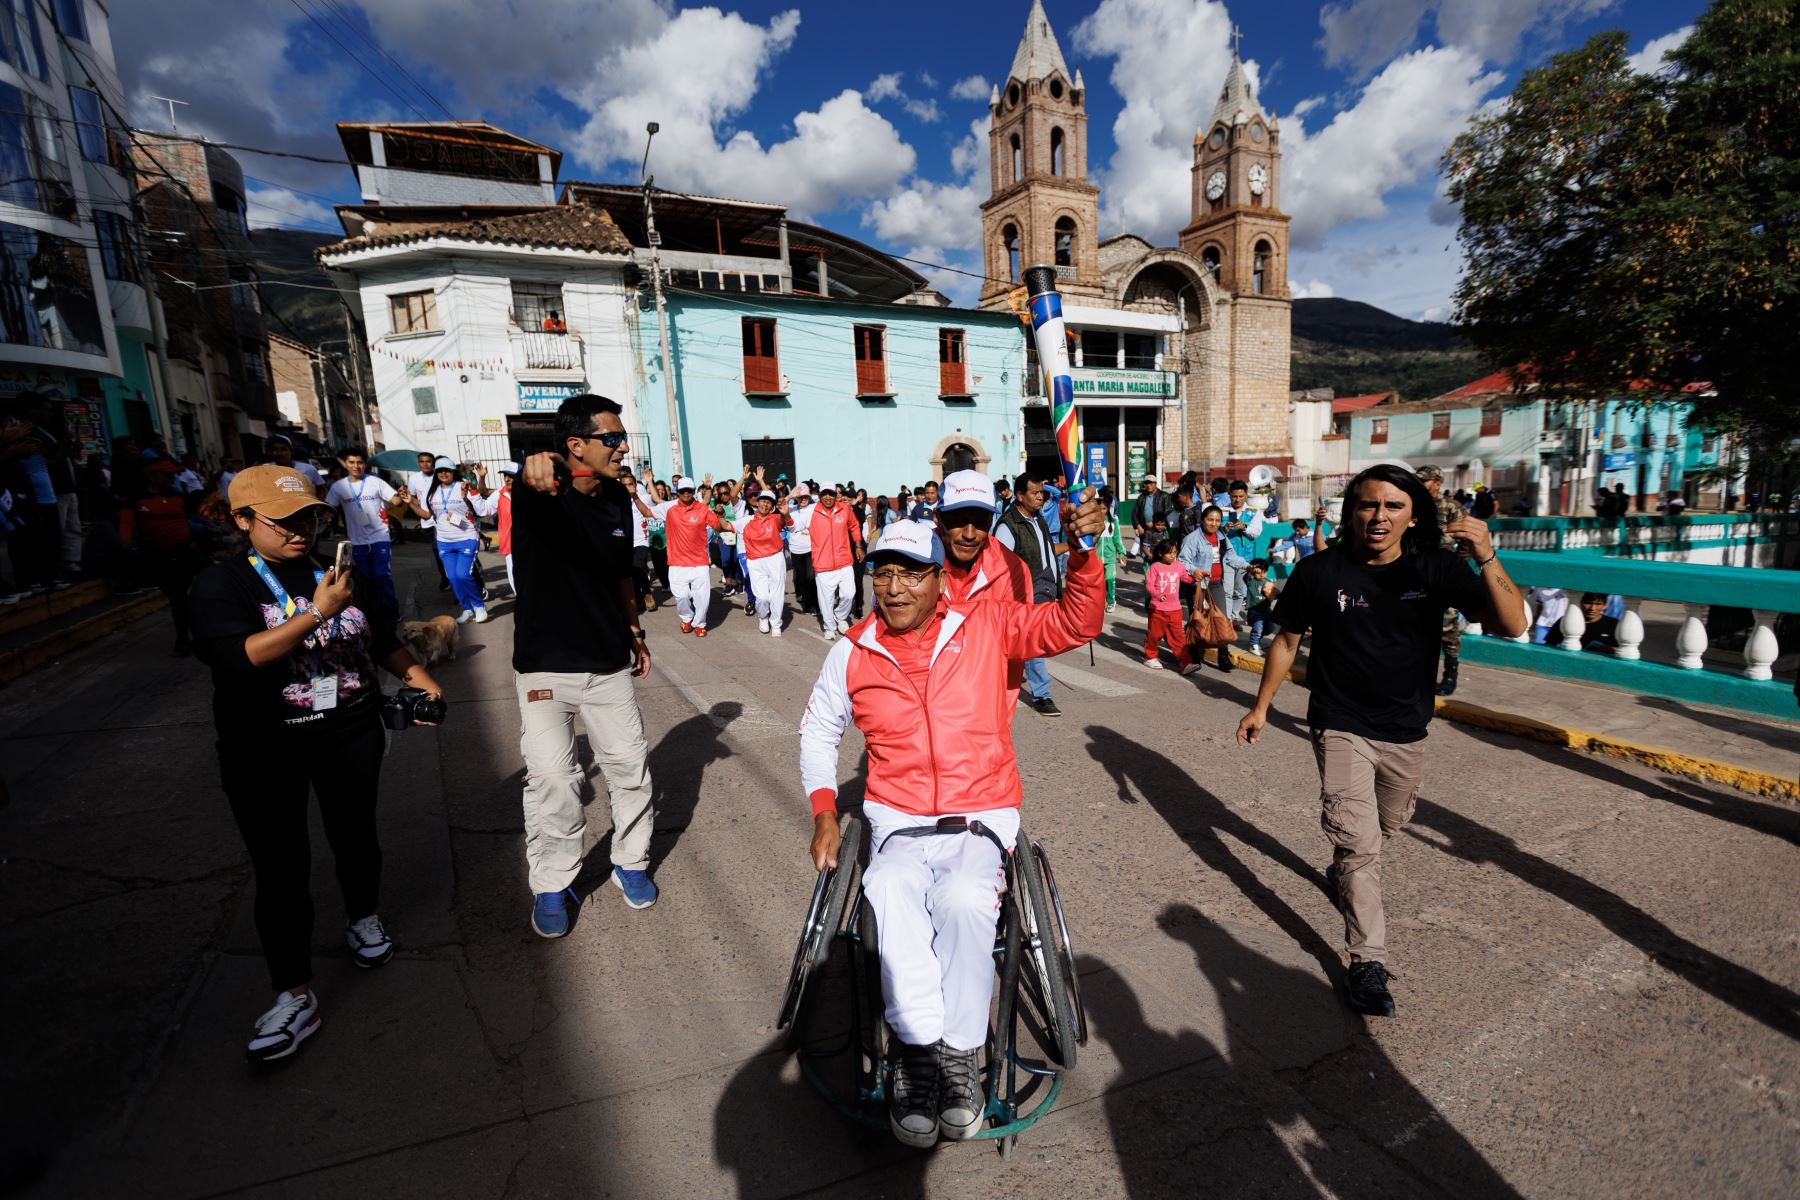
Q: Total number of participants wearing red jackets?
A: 6